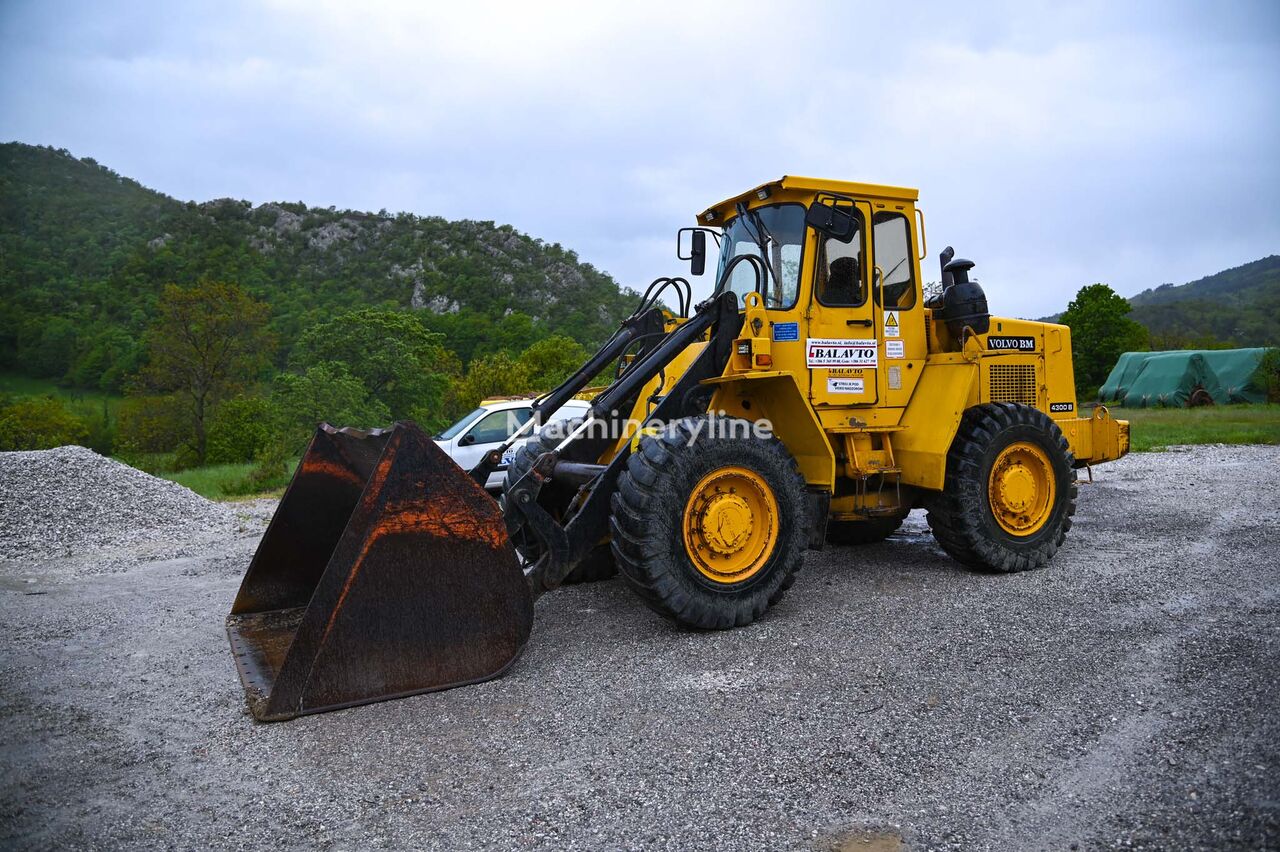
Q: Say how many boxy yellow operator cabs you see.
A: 1